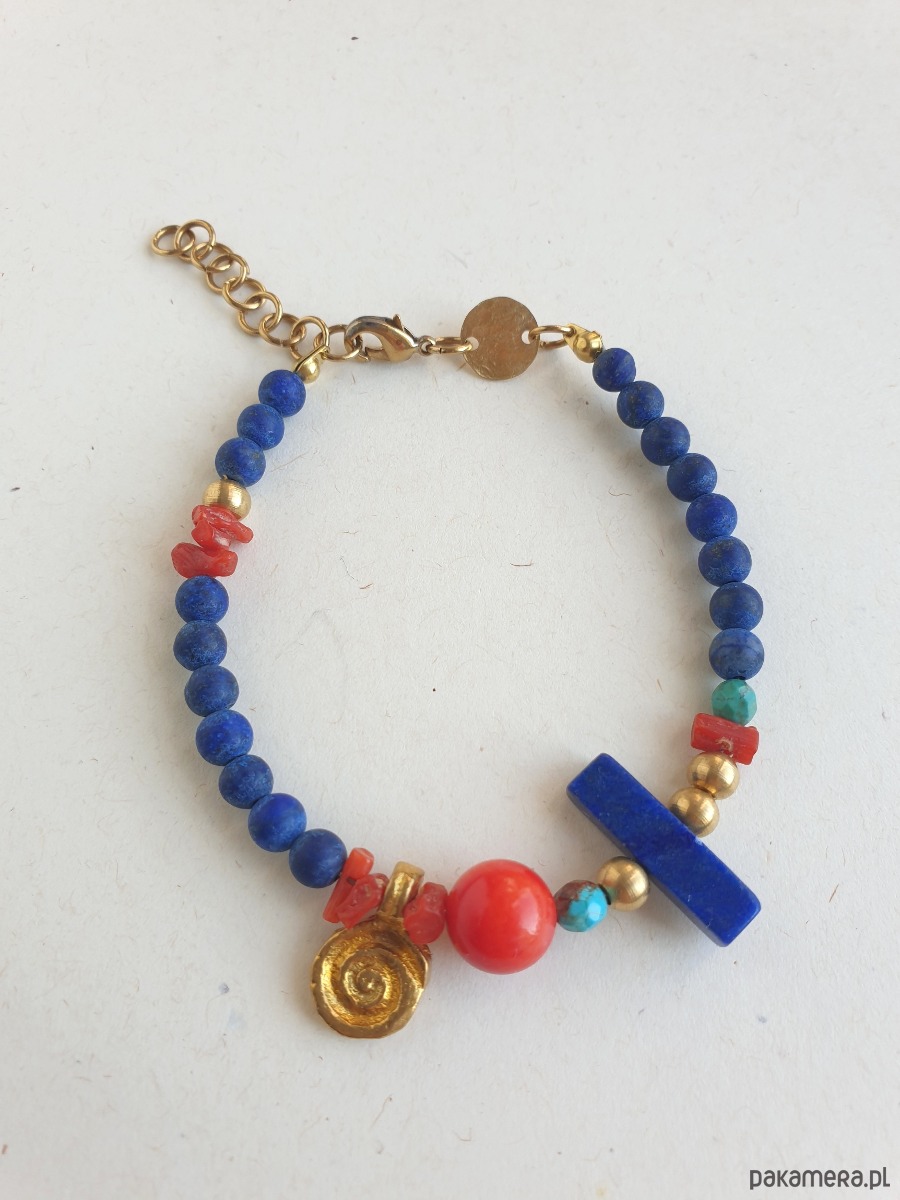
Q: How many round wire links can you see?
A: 11